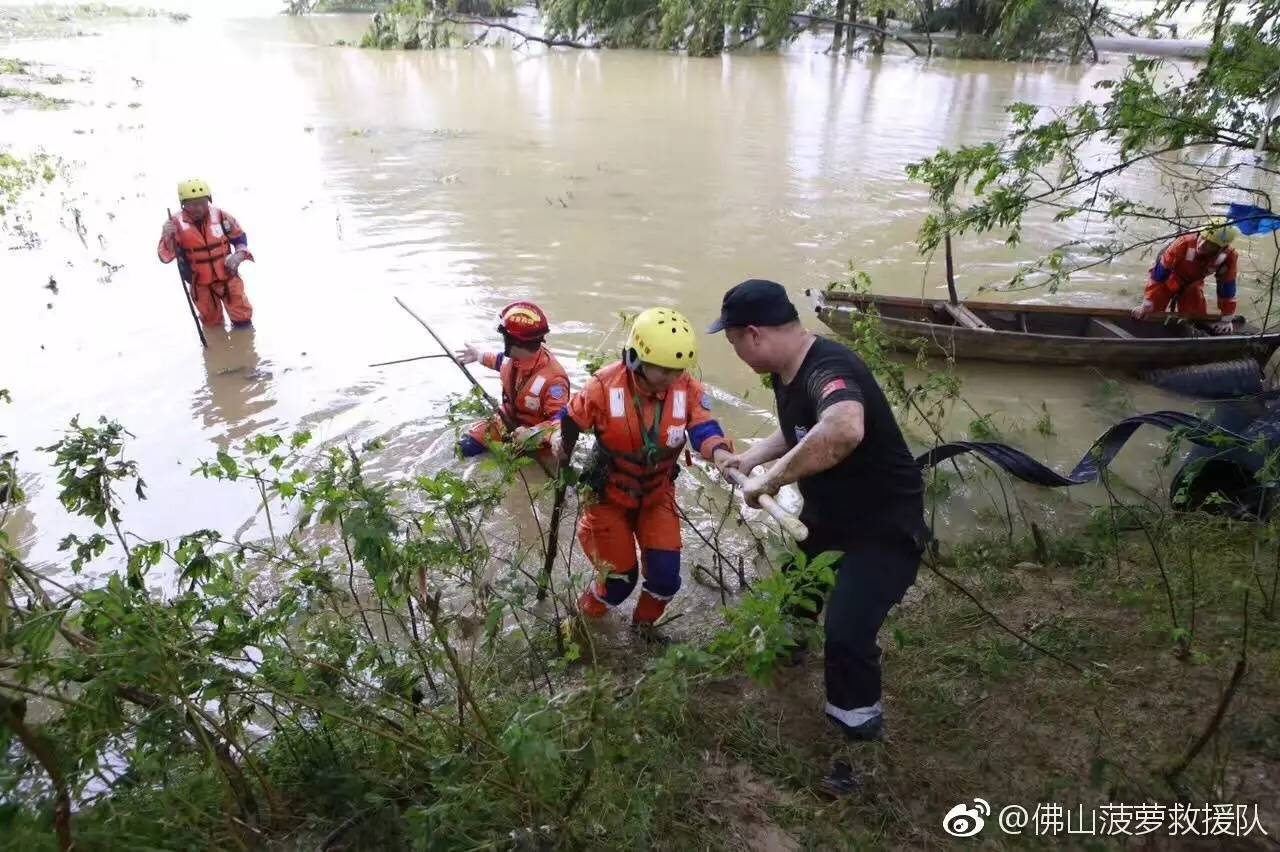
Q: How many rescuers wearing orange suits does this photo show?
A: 4